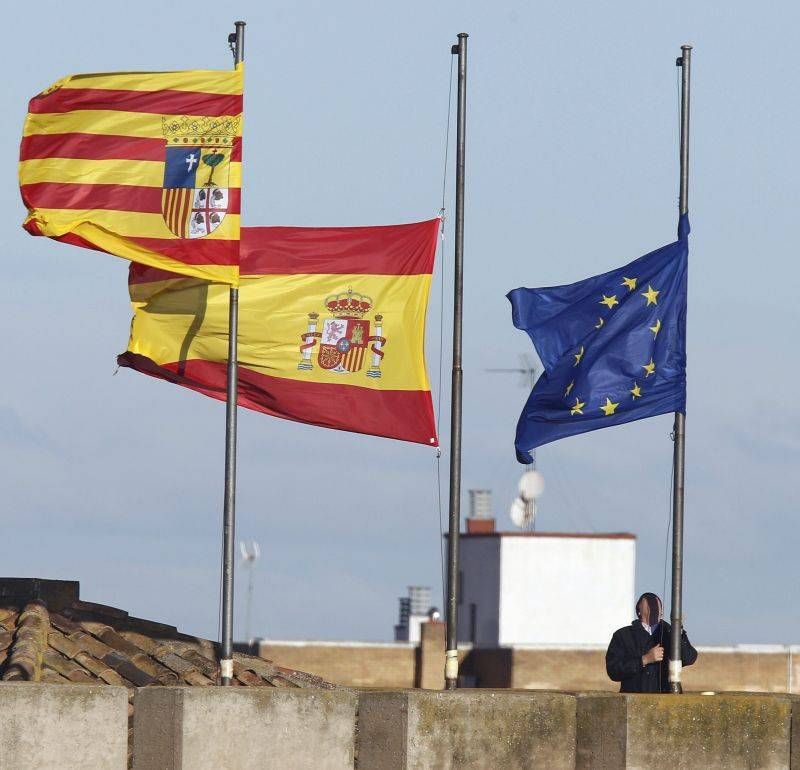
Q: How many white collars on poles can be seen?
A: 3